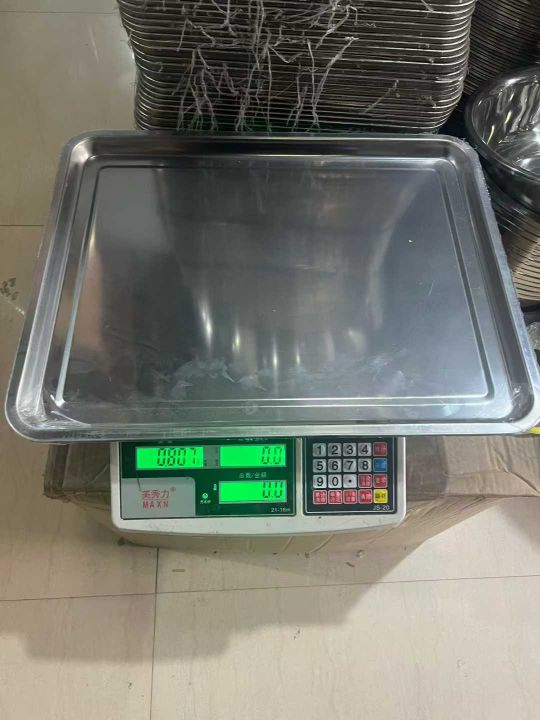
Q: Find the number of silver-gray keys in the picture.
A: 11